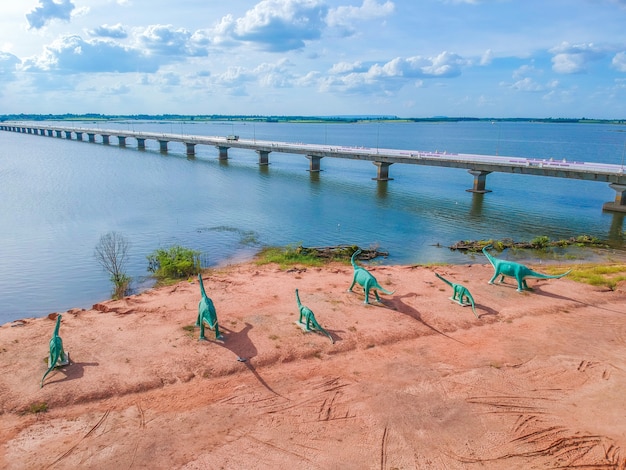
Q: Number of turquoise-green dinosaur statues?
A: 6